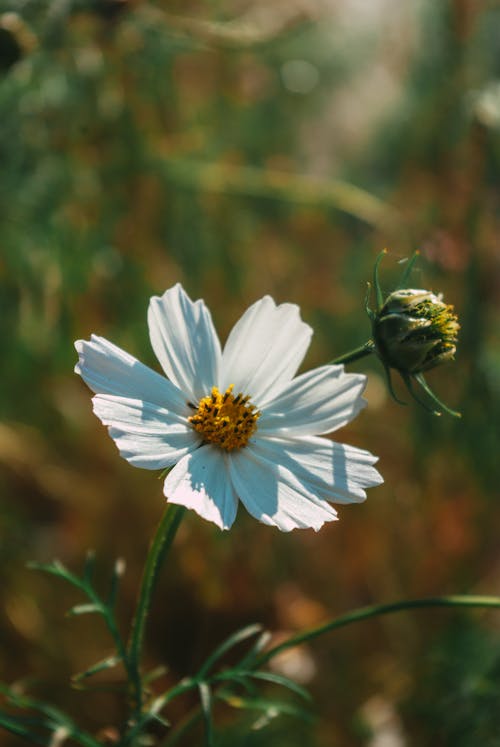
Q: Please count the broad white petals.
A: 8